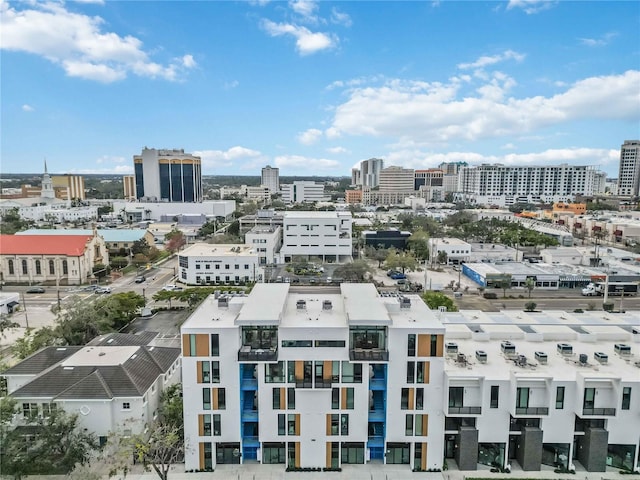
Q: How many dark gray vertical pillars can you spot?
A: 3